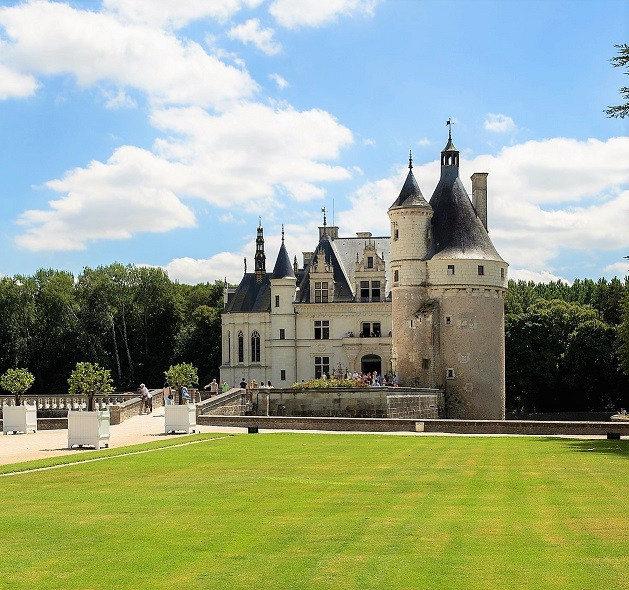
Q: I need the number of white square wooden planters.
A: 3